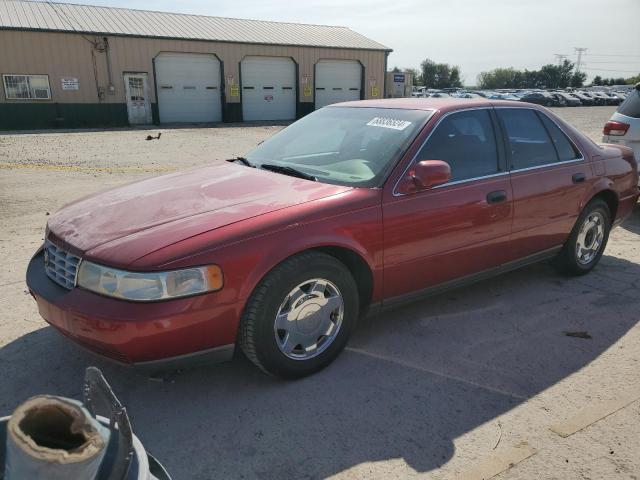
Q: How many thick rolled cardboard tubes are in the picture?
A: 1